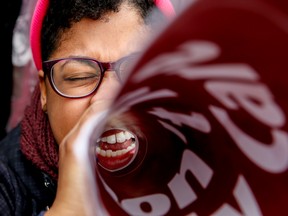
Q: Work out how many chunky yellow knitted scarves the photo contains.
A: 0